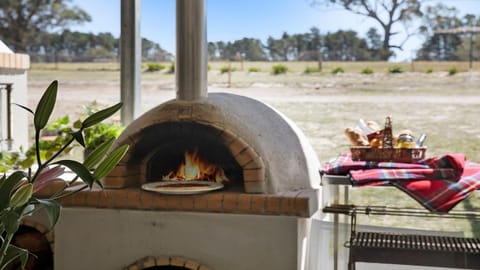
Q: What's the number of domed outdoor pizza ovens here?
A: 1